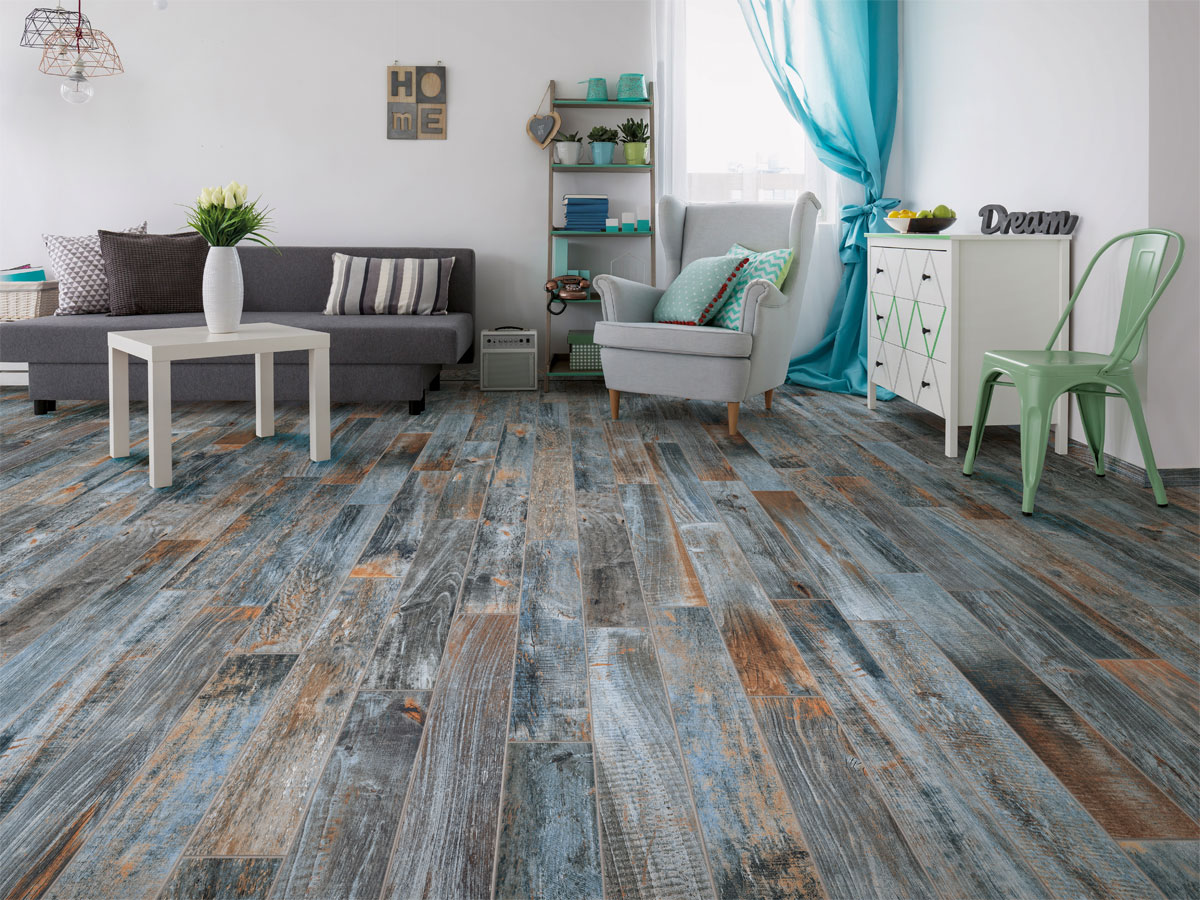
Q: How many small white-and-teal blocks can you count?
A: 3